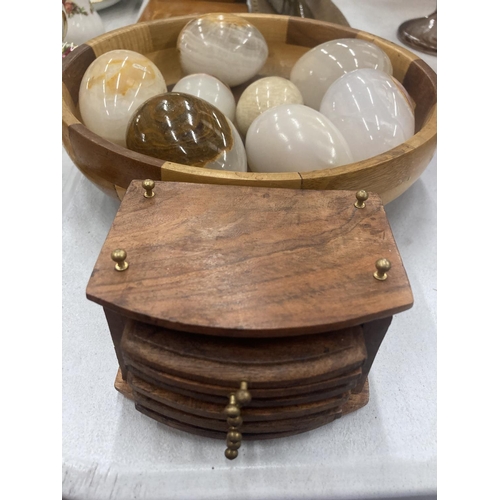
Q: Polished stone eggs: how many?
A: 8